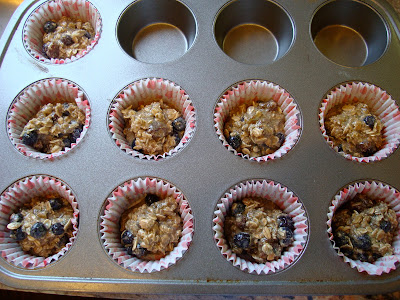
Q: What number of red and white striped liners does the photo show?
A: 9